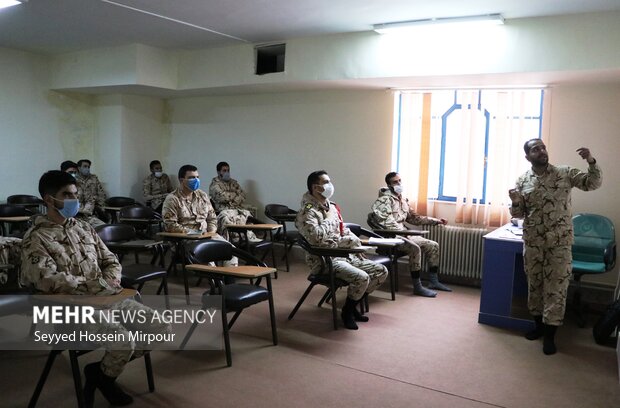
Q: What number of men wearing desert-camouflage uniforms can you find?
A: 9